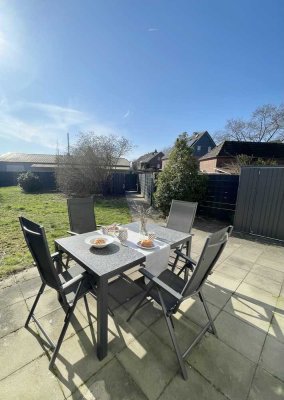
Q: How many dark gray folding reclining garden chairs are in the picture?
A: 4